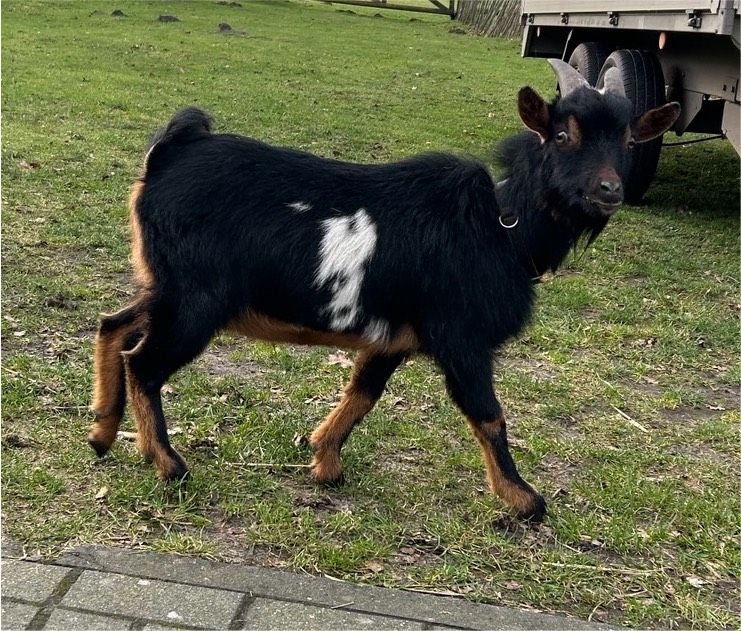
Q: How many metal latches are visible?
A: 4